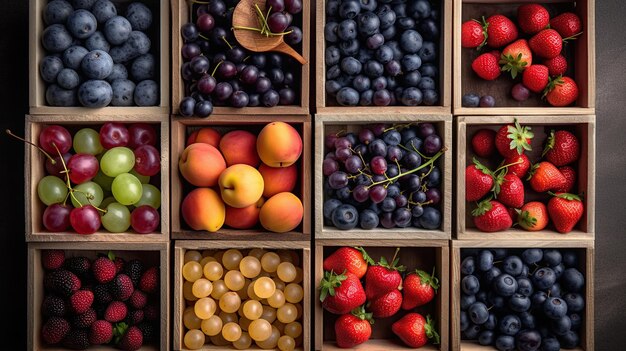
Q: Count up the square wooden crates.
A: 12